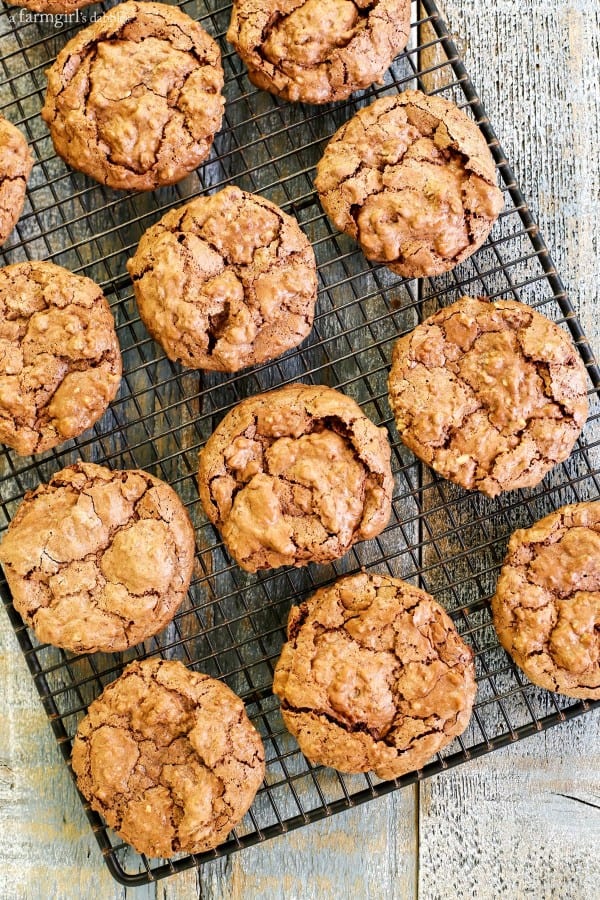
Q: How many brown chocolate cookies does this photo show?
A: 13